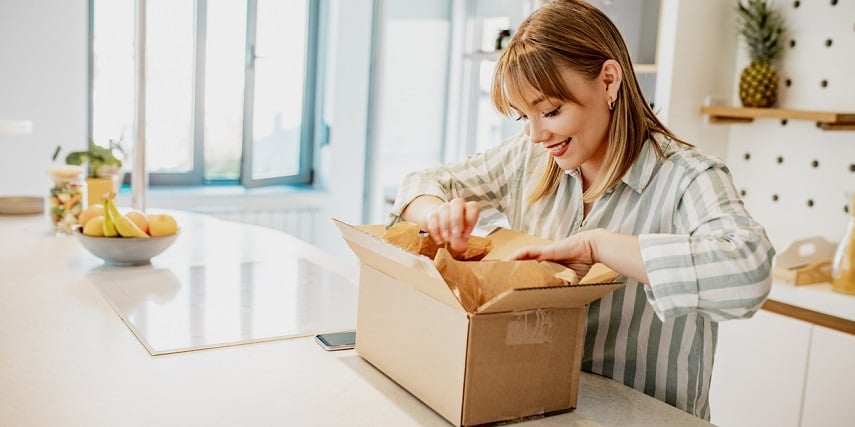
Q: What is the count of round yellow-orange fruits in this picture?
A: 4